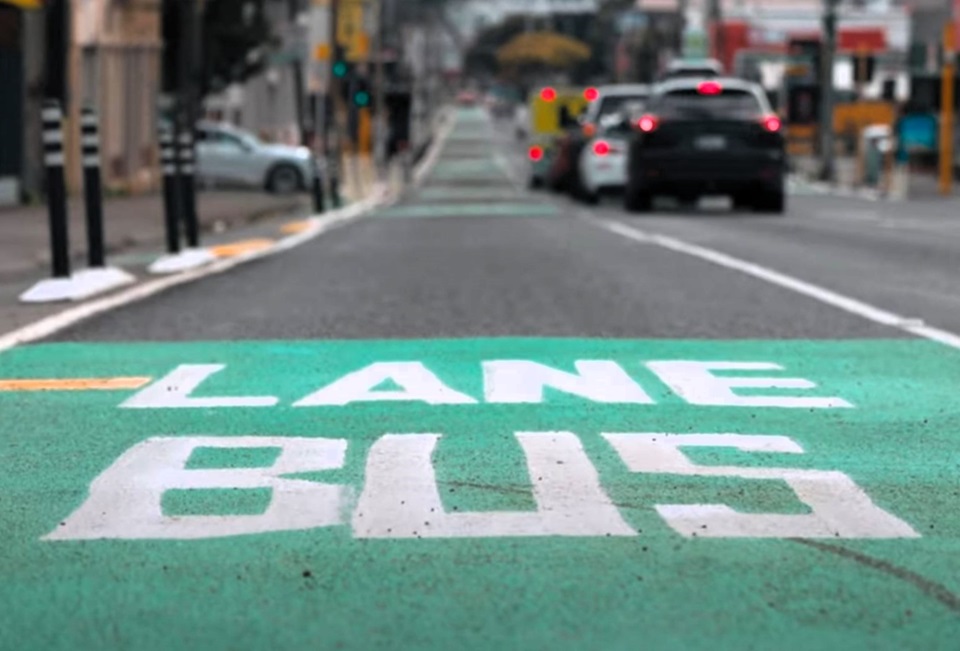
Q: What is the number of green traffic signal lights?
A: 2